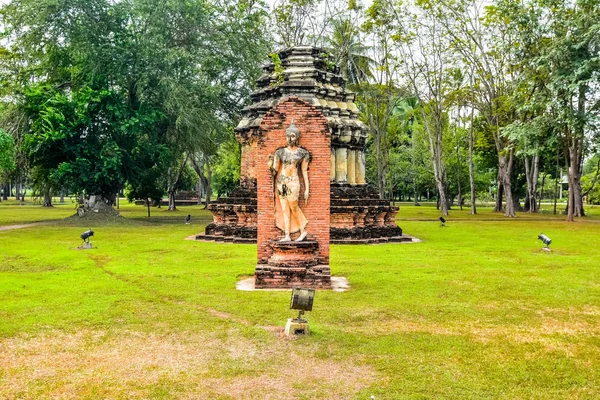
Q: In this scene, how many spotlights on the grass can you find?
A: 5